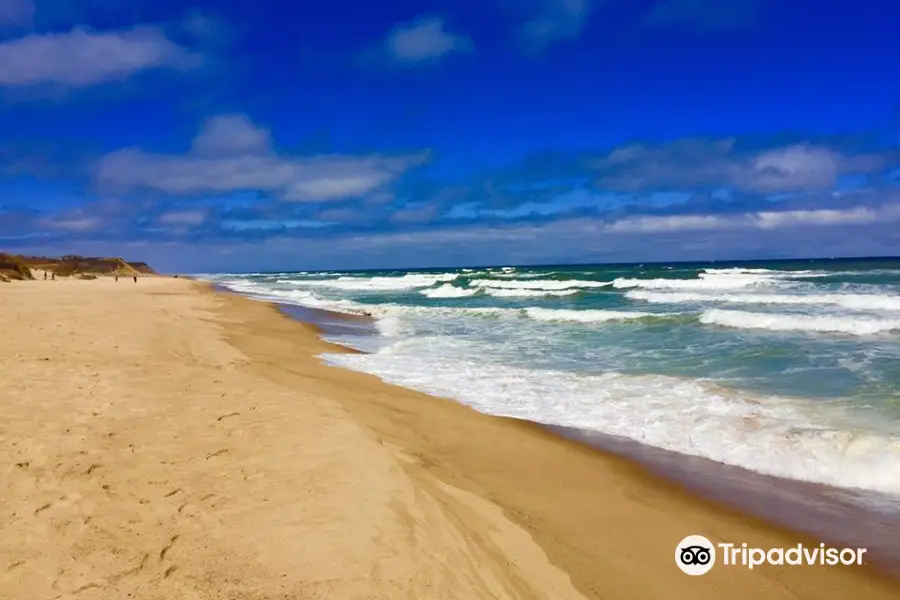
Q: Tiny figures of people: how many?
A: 4